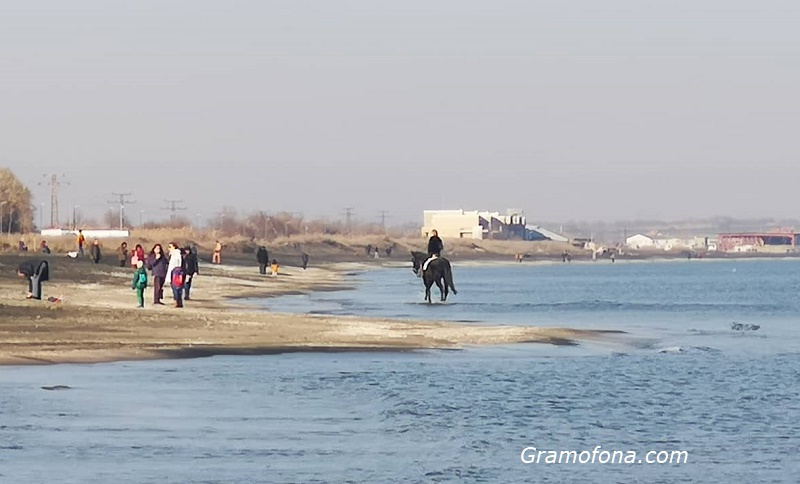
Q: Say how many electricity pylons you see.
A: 5